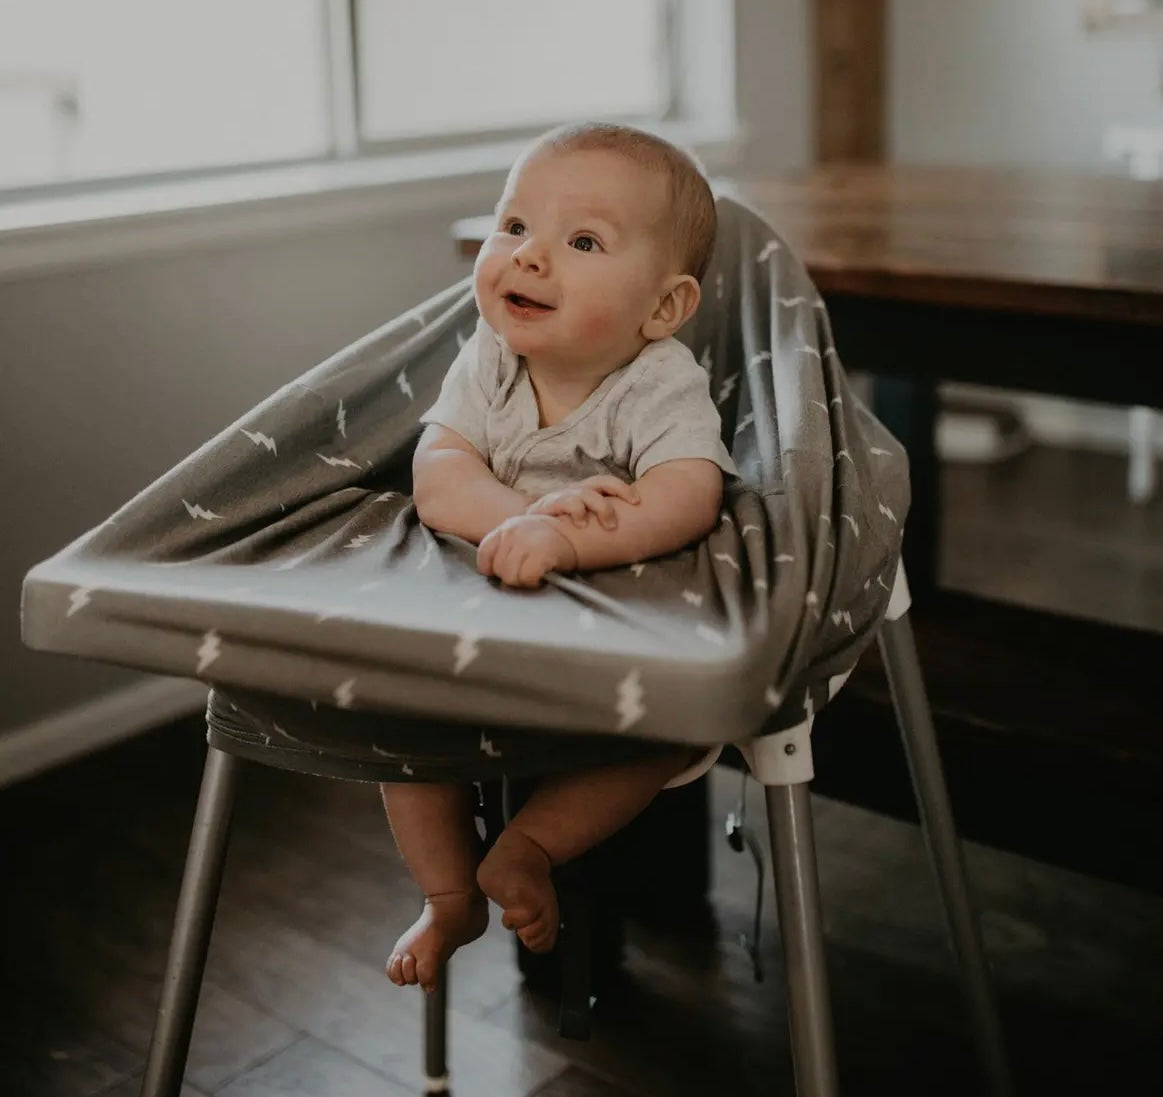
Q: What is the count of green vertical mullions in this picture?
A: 0